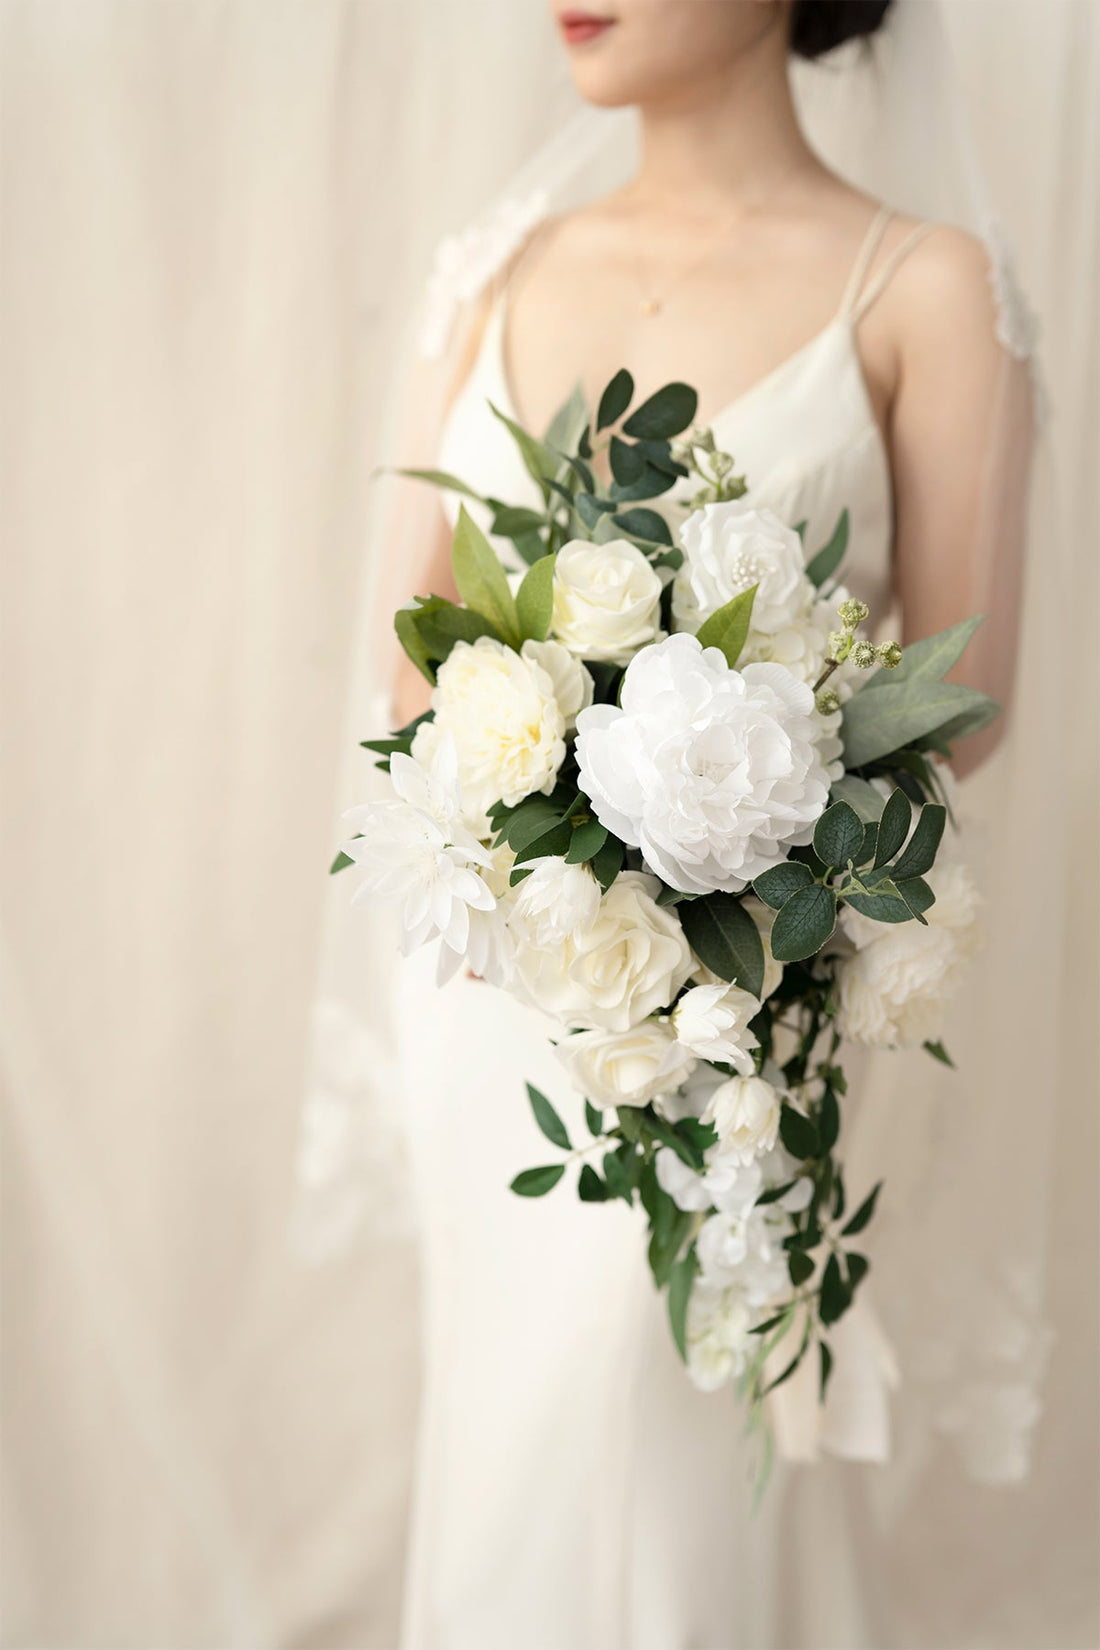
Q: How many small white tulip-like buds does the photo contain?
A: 3